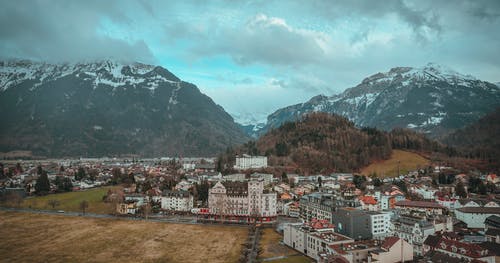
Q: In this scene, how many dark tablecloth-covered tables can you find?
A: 0